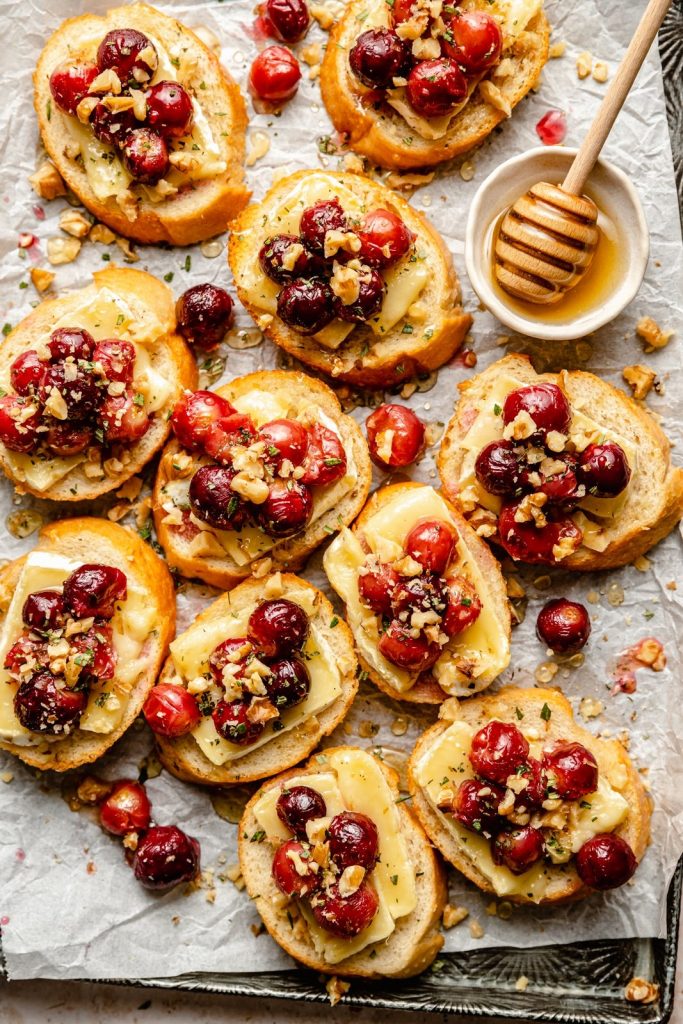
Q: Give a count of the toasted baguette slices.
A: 11